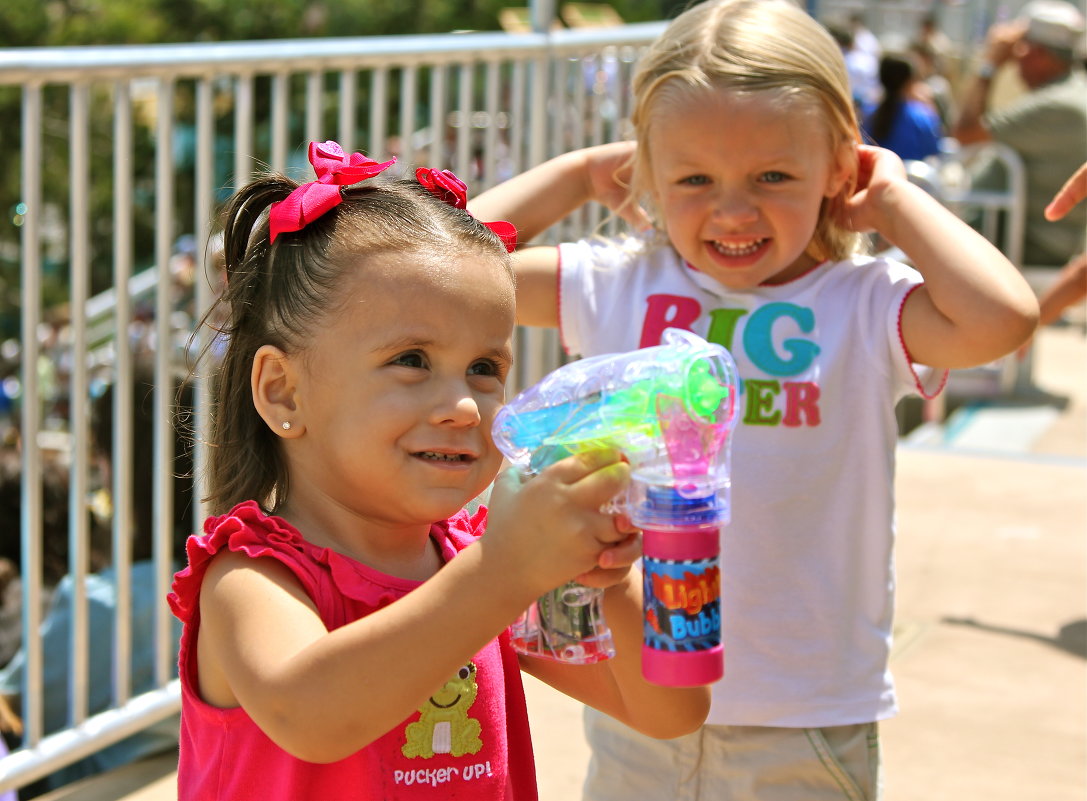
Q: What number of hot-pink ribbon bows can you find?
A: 2